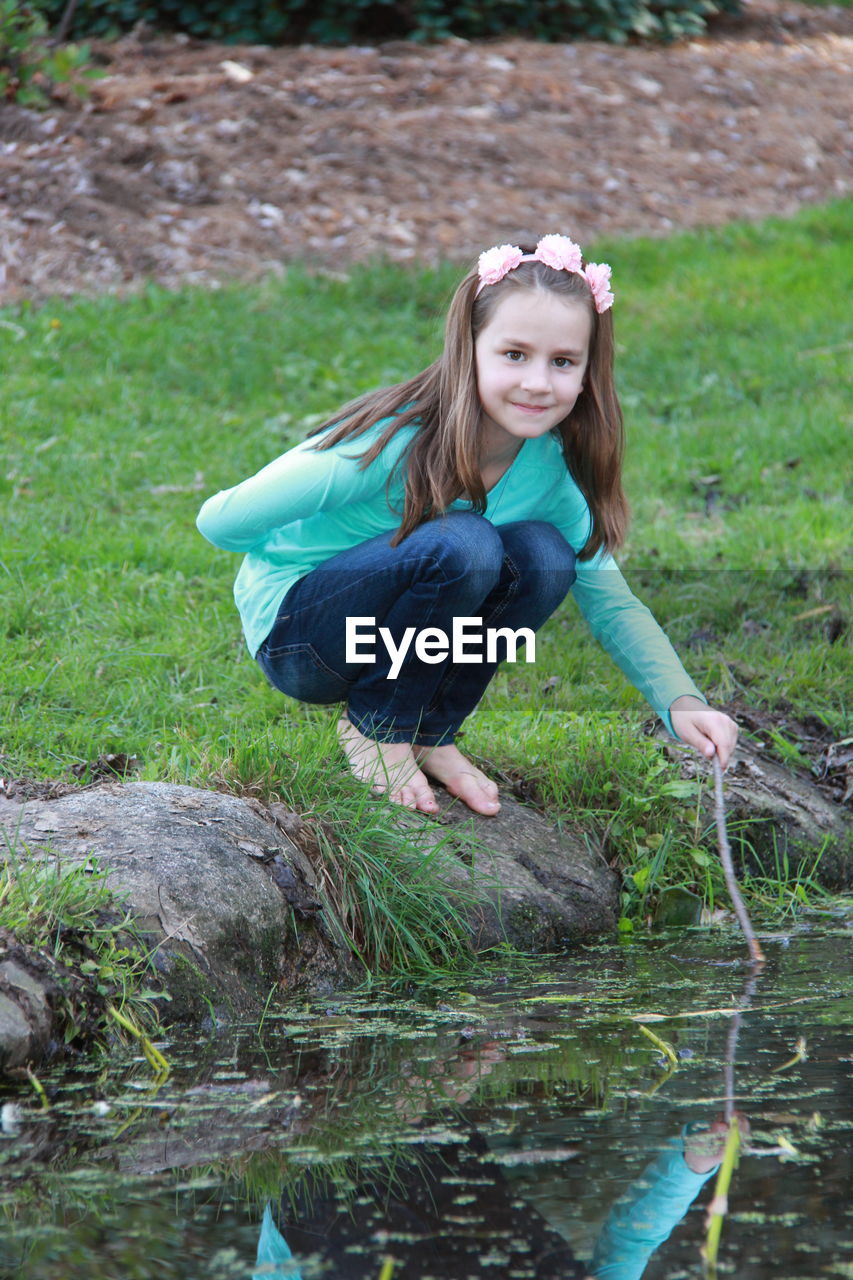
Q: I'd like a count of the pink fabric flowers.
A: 3